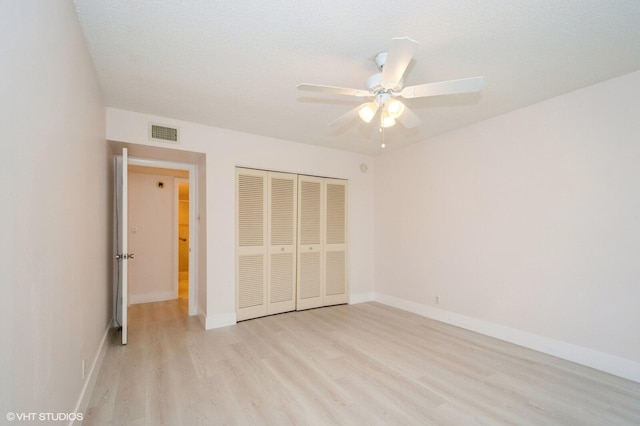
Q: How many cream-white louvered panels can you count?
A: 4